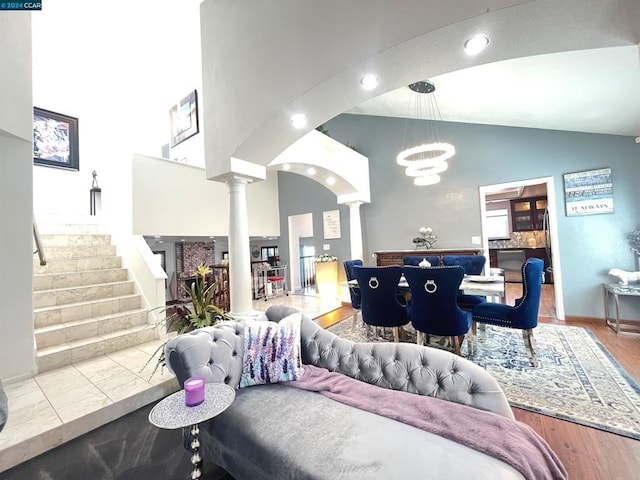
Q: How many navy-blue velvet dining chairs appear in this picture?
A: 6